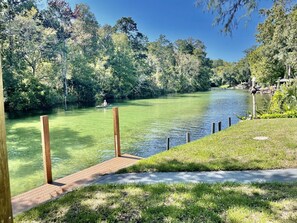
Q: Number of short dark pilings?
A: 5